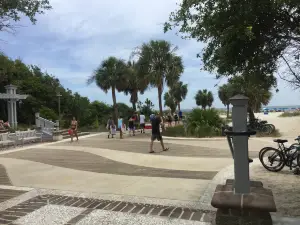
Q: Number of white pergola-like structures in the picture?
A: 1